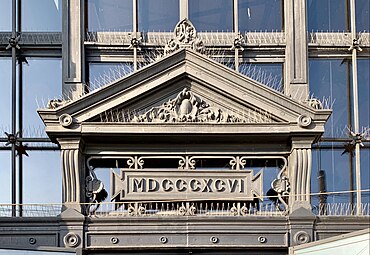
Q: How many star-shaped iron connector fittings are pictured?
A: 6